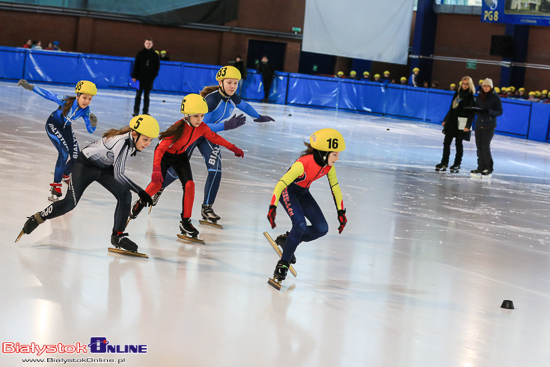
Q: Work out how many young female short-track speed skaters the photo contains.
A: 5